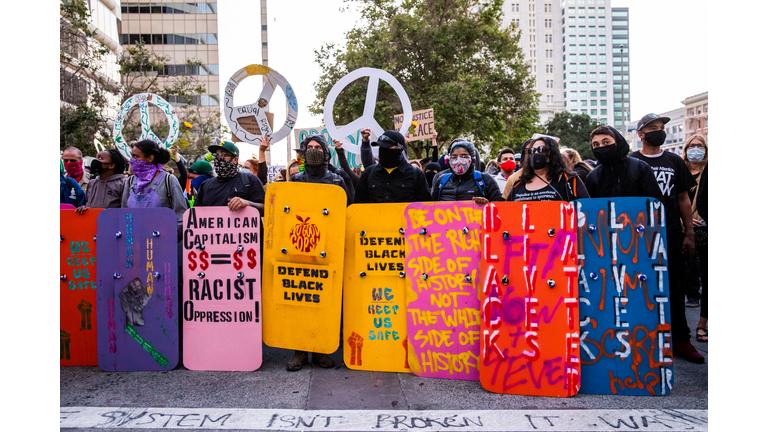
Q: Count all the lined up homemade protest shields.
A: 8